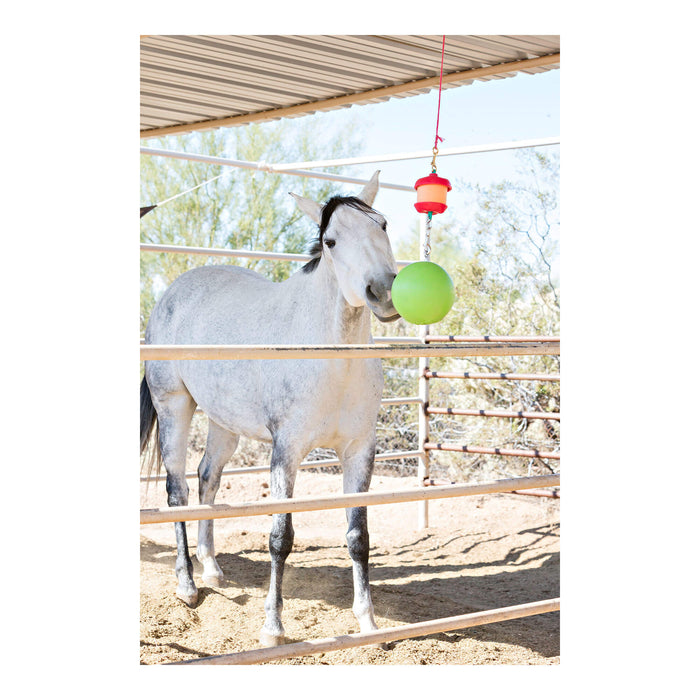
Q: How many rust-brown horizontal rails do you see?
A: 5